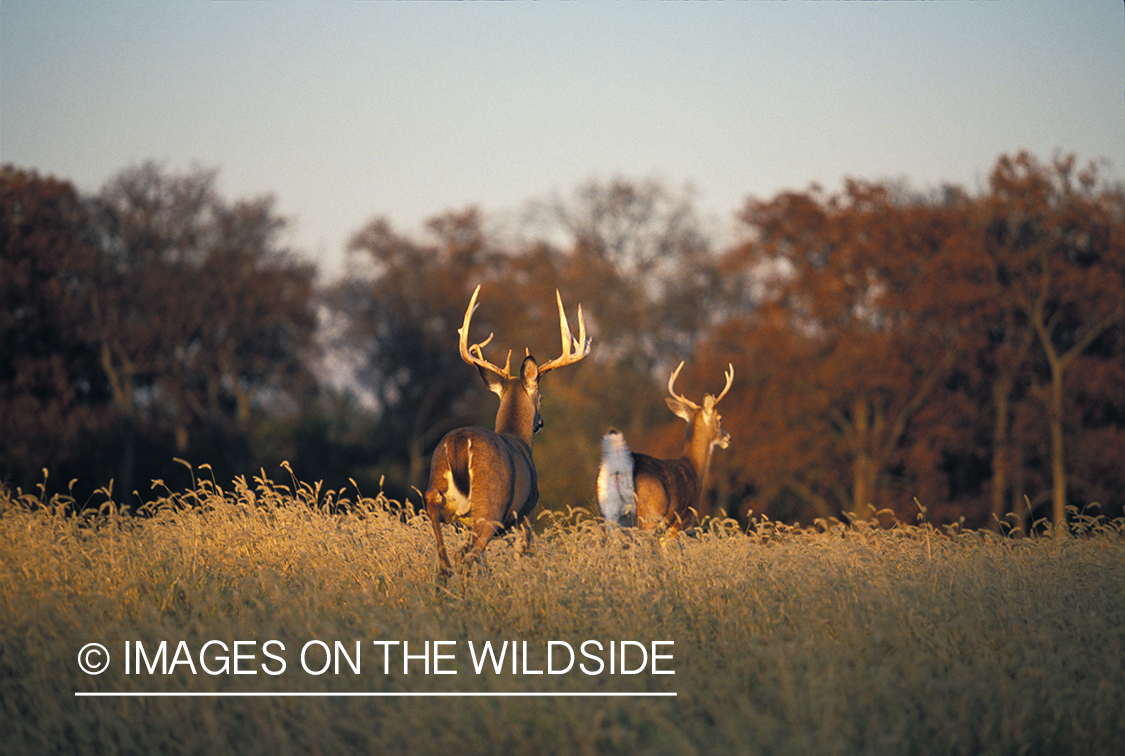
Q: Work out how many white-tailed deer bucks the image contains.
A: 2